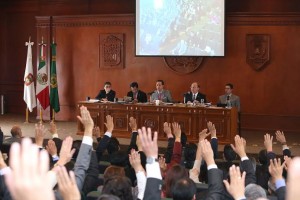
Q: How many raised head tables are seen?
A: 1